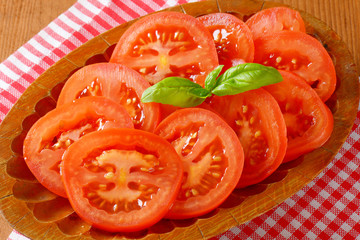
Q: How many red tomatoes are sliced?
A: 10